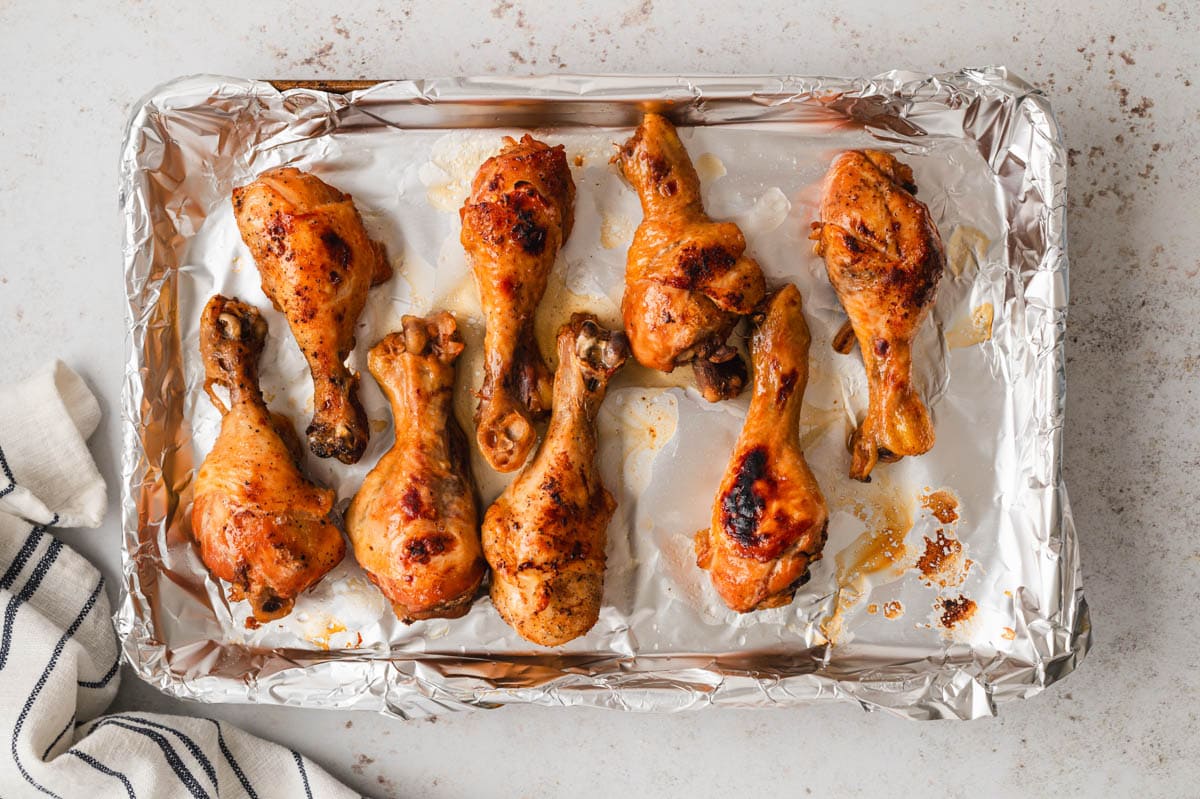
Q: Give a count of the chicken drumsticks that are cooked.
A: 8